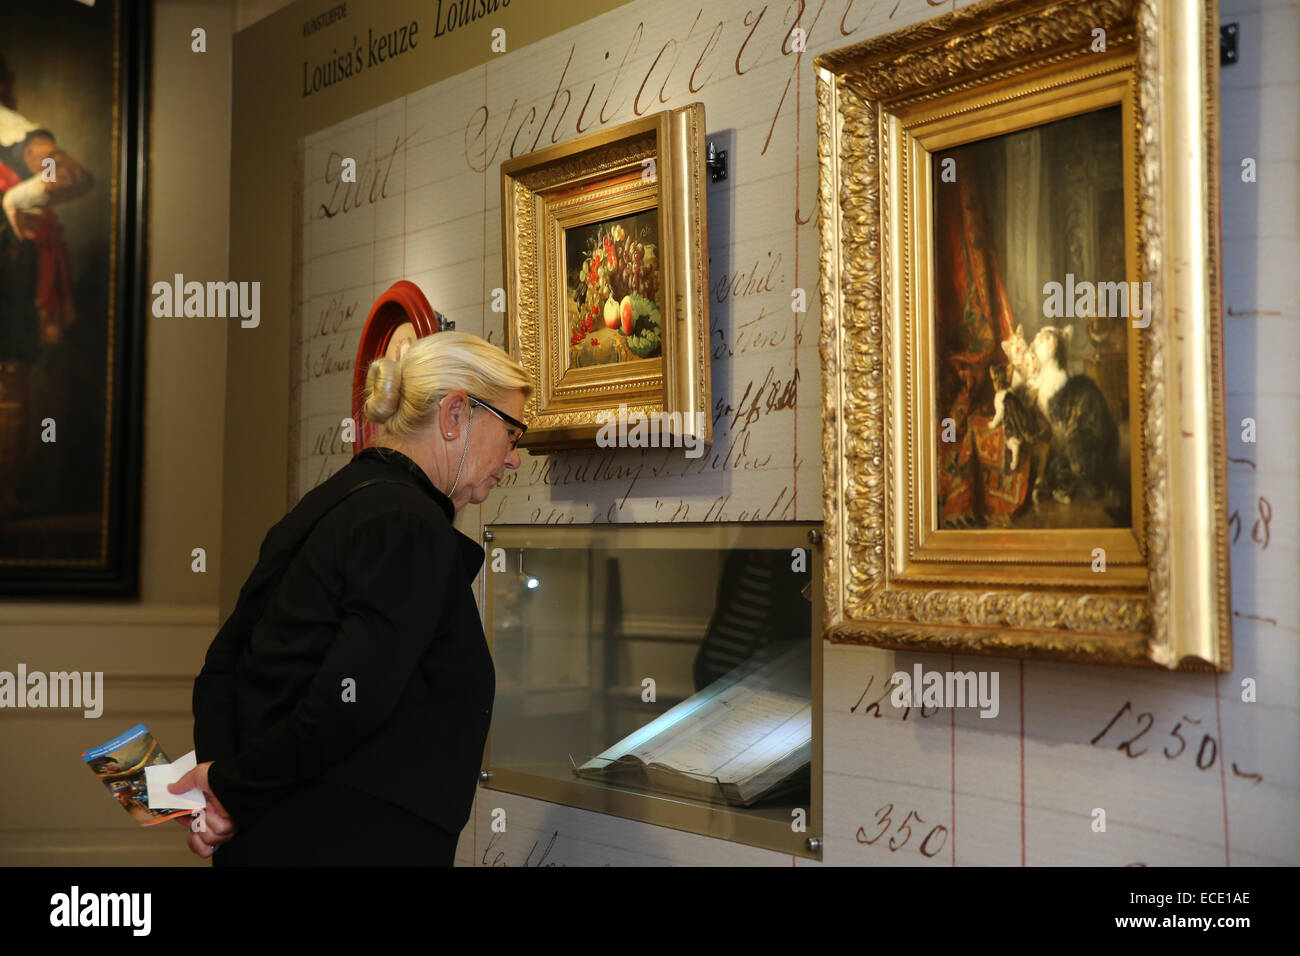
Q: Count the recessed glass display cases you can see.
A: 1